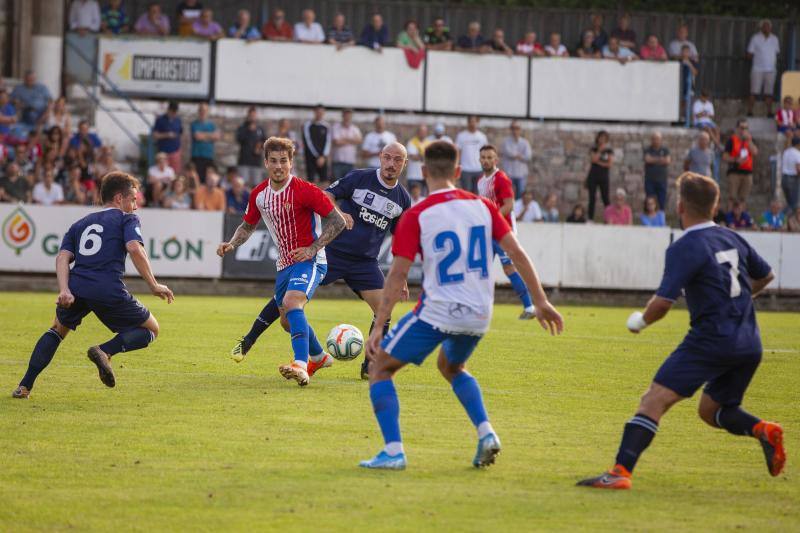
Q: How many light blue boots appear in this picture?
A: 2